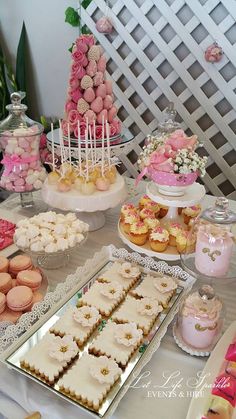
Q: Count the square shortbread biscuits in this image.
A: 8